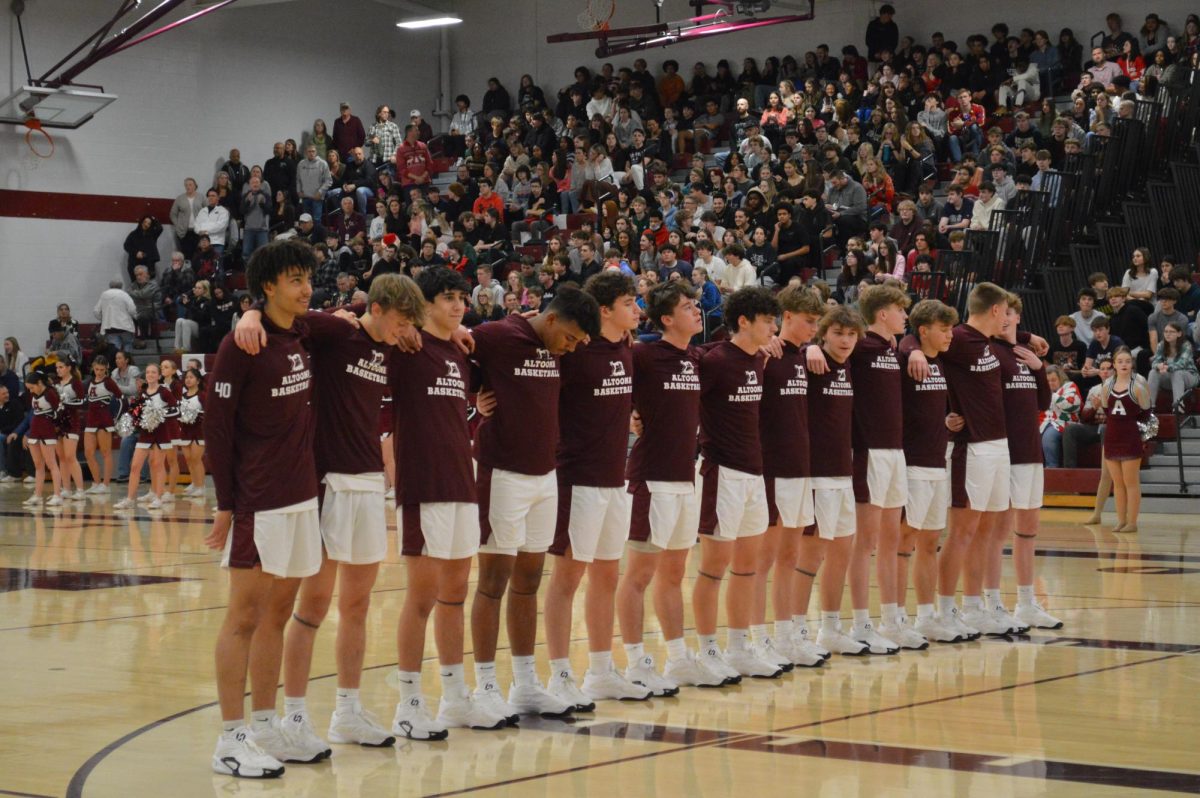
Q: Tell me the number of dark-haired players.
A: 6